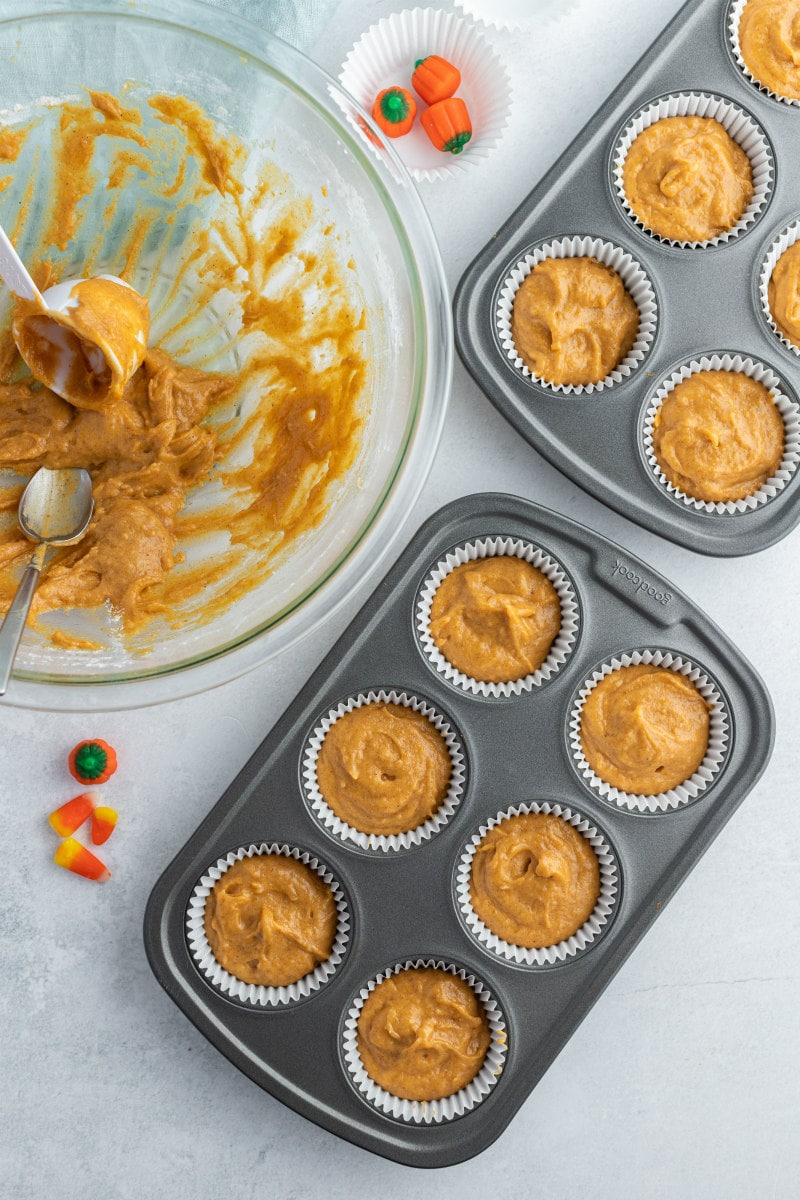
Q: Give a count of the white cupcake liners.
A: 13